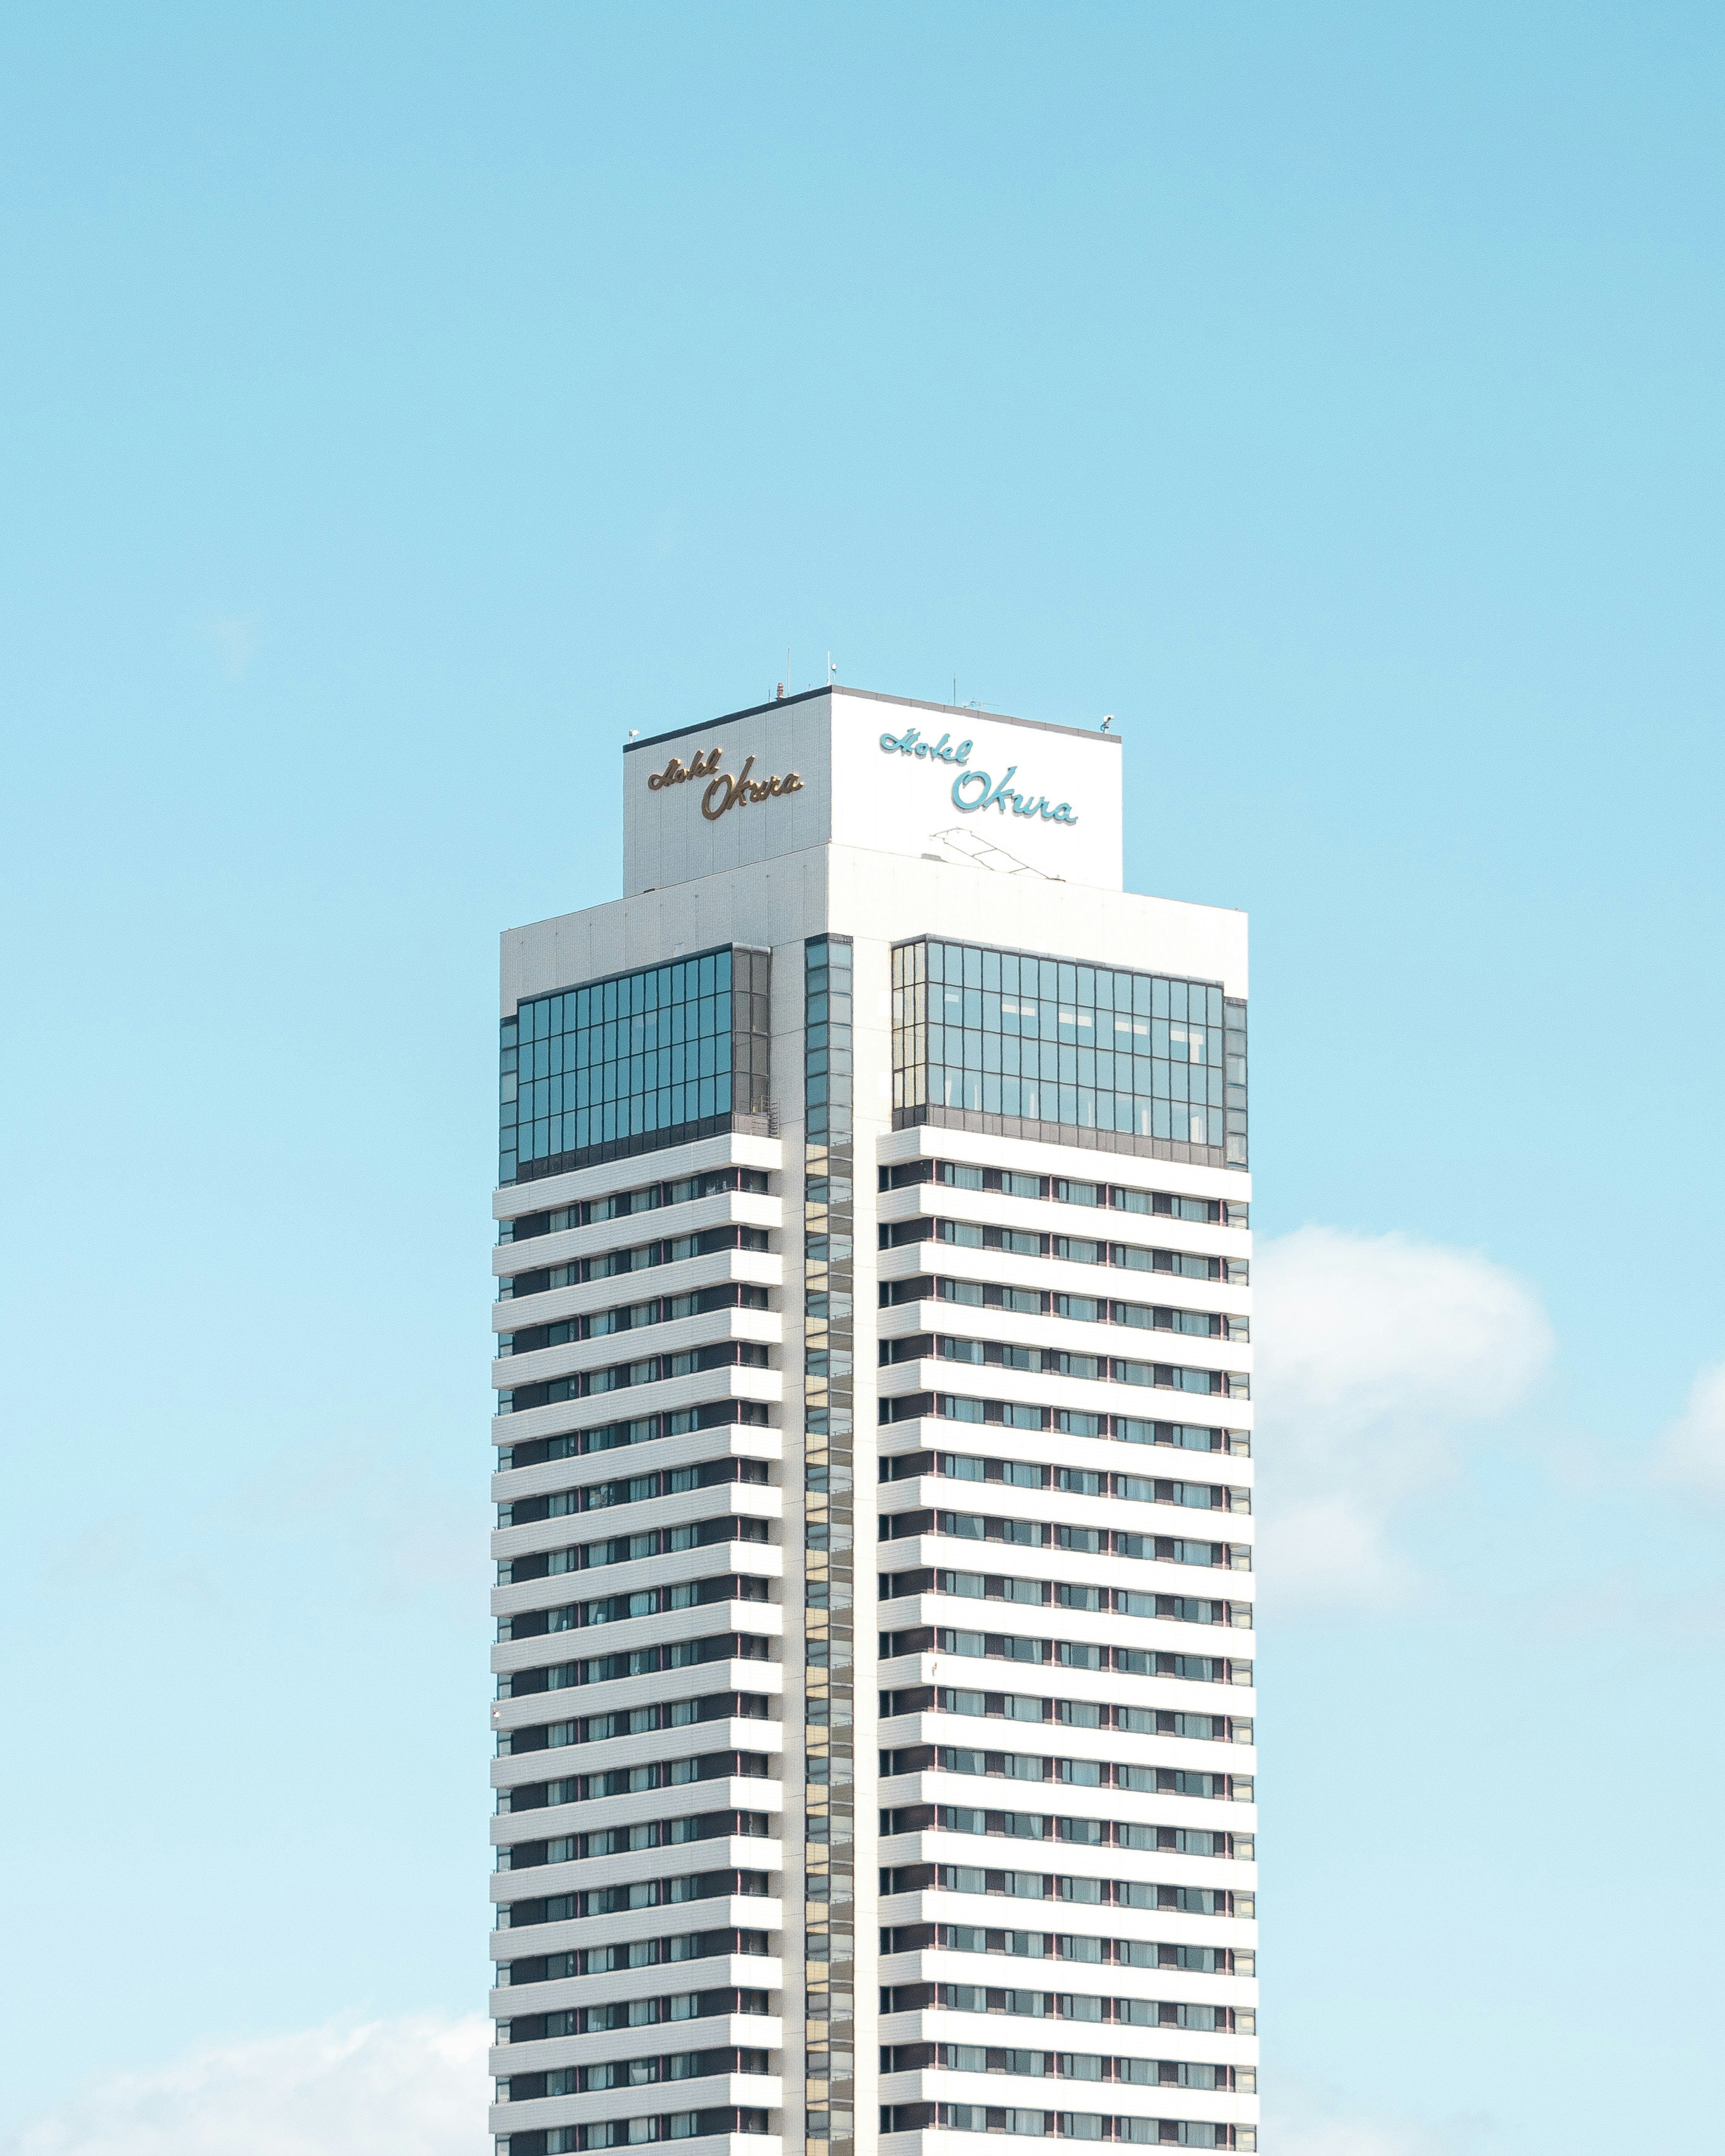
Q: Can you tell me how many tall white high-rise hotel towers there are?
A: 1